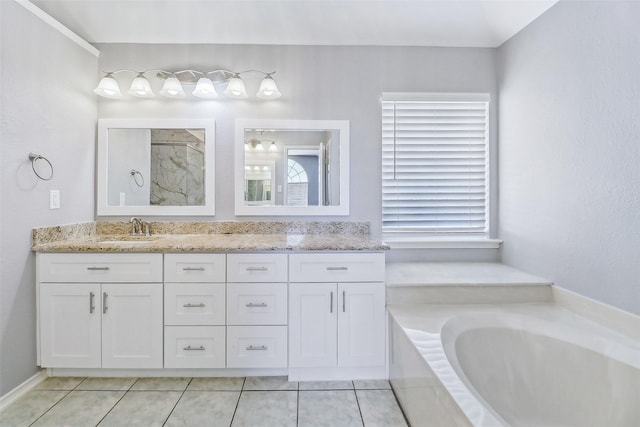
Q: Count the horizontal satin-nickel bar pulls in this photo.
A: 8